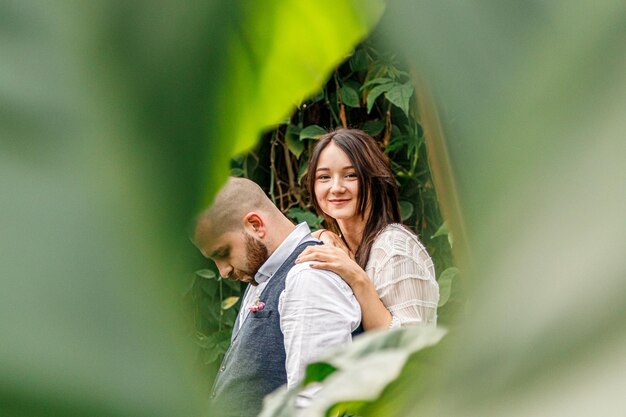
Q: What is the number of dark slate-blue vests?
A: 1